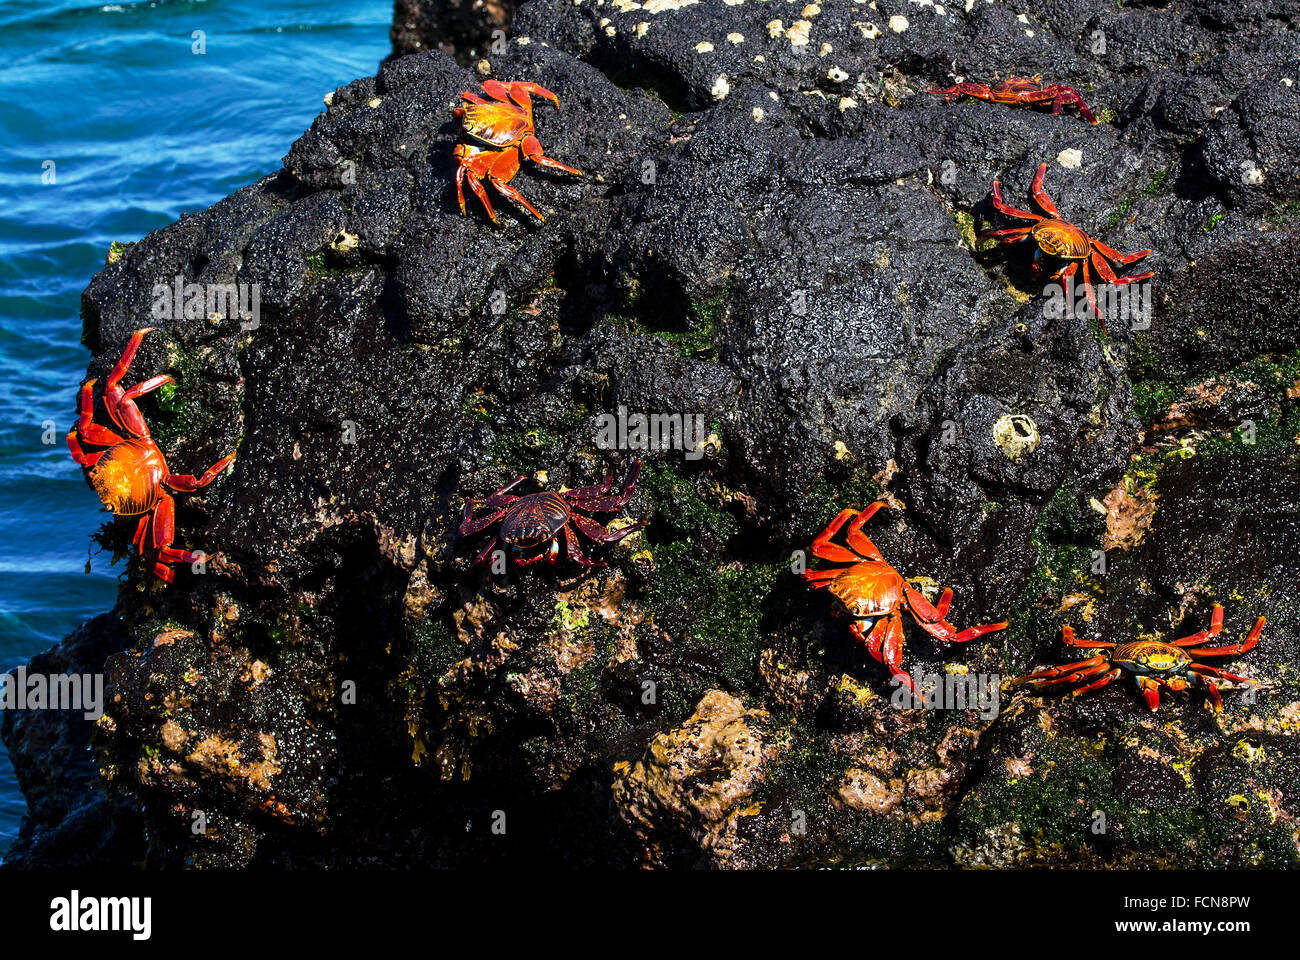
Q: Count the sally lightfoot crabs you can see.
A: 7